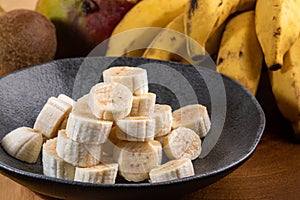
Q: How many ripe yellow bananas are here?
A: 6